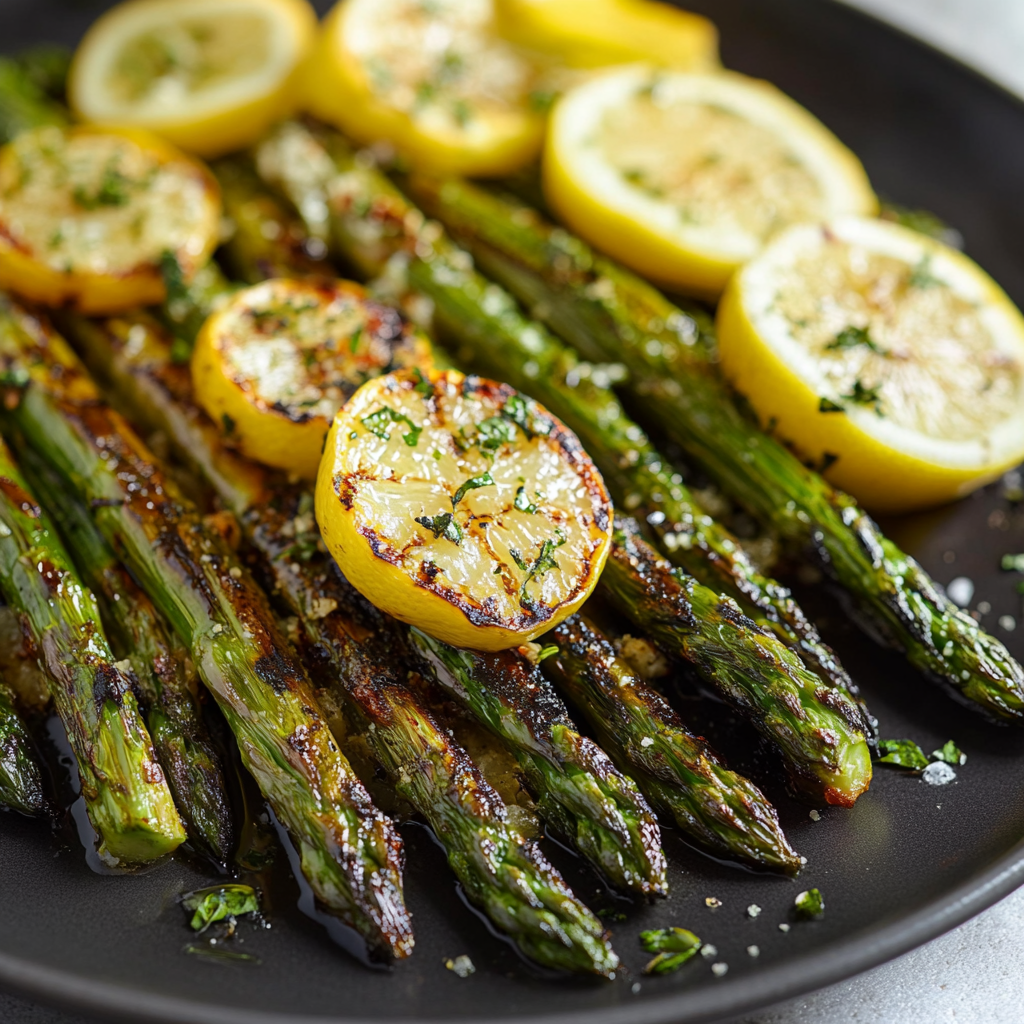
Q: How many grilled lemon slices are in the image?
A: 3